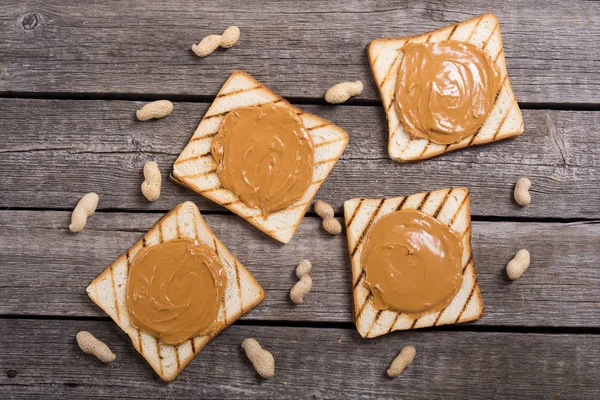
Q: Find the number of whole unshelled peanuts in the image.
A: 12